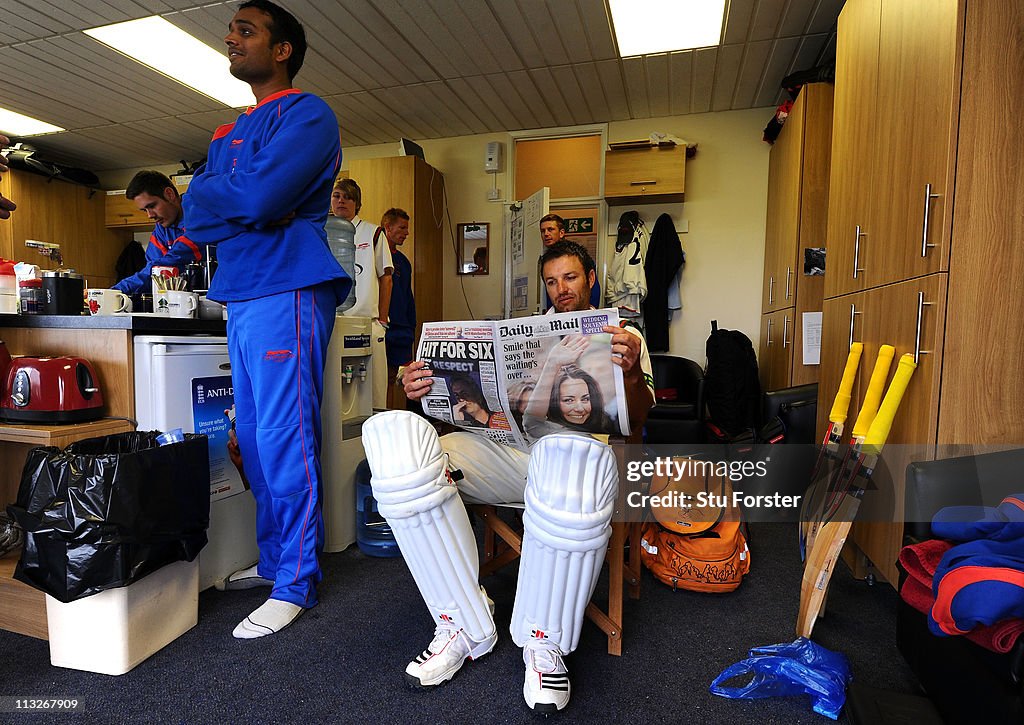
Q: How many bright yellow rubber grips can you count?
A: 3